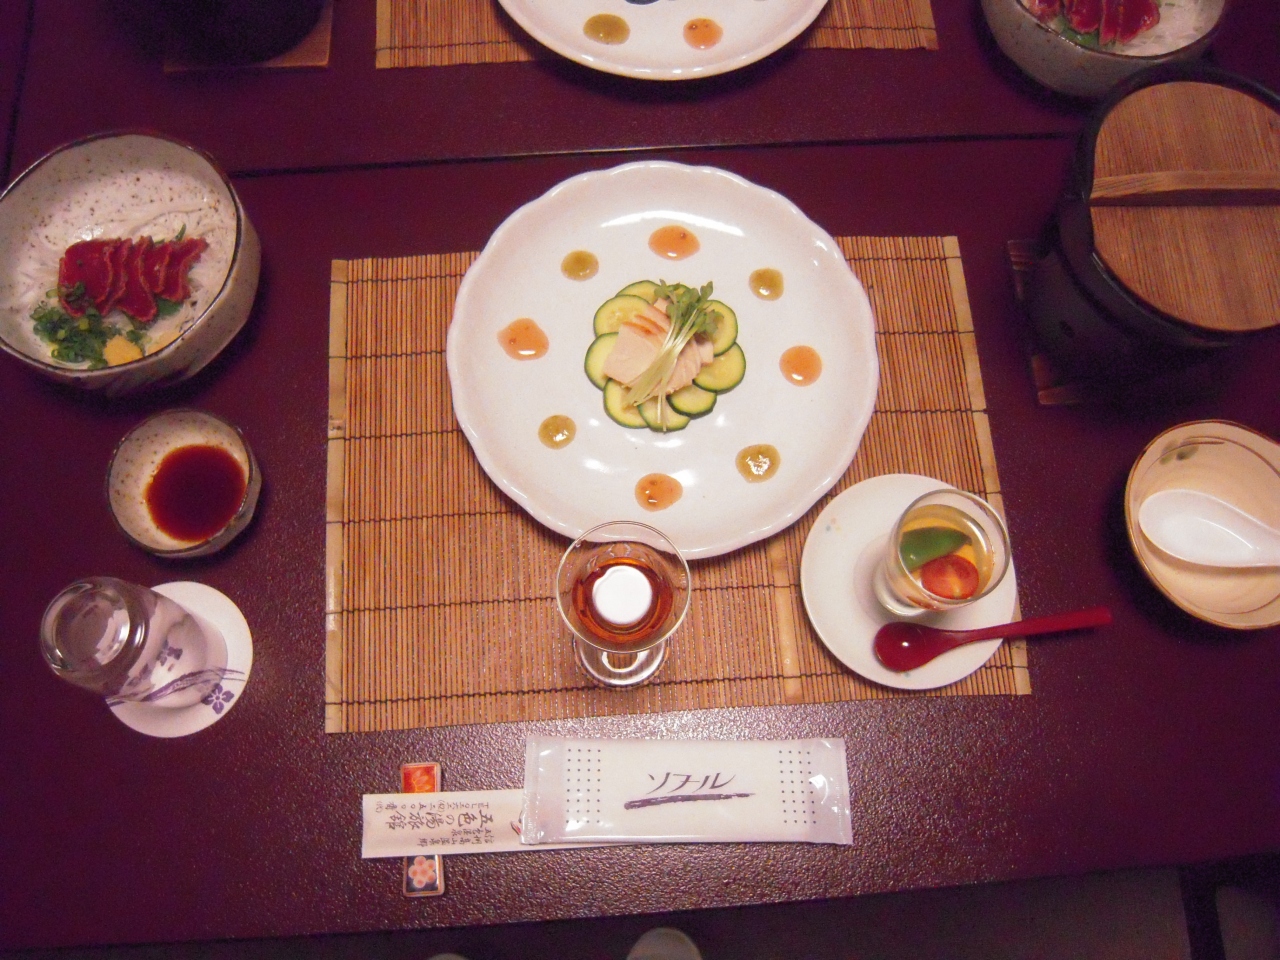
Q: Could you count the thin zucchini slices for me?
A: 9